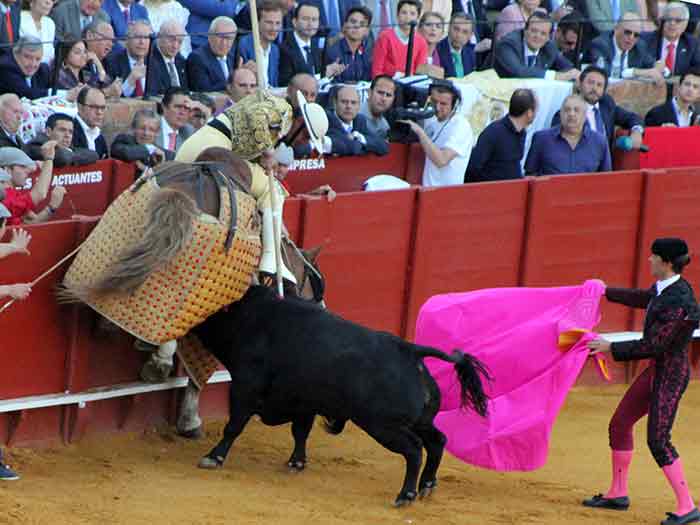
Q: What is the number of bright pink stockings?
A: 2